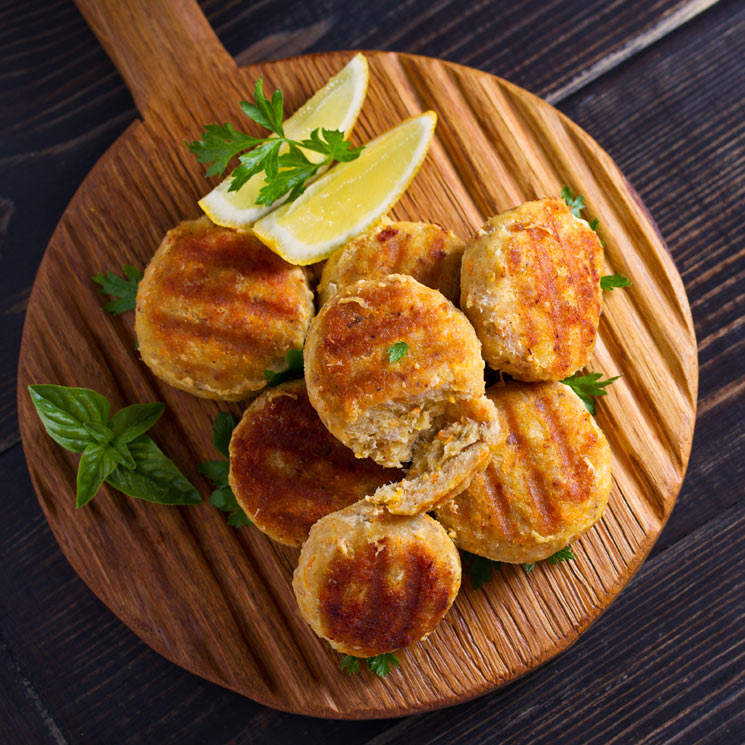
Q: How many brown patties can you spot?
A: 7